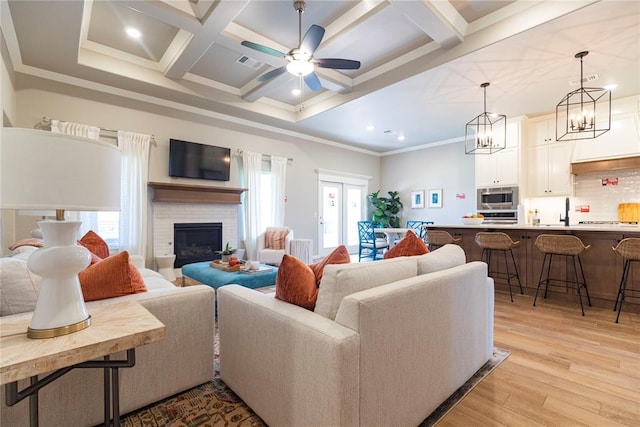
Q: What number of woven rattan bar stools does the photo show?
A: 4